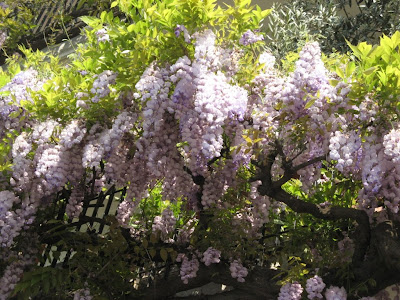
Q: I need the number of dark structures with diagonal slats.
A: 2